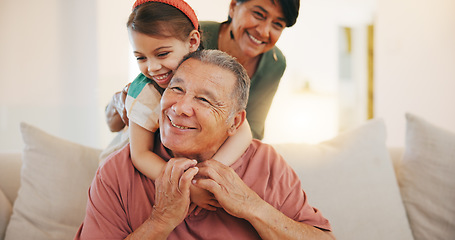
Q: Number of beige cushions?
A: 3